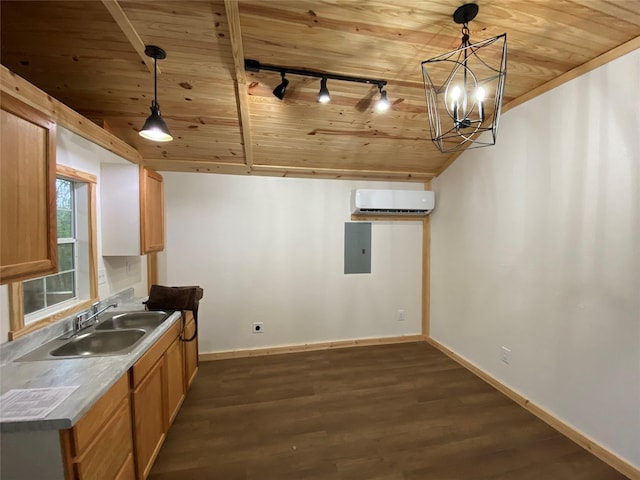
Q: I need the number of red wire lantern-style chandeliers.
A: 0